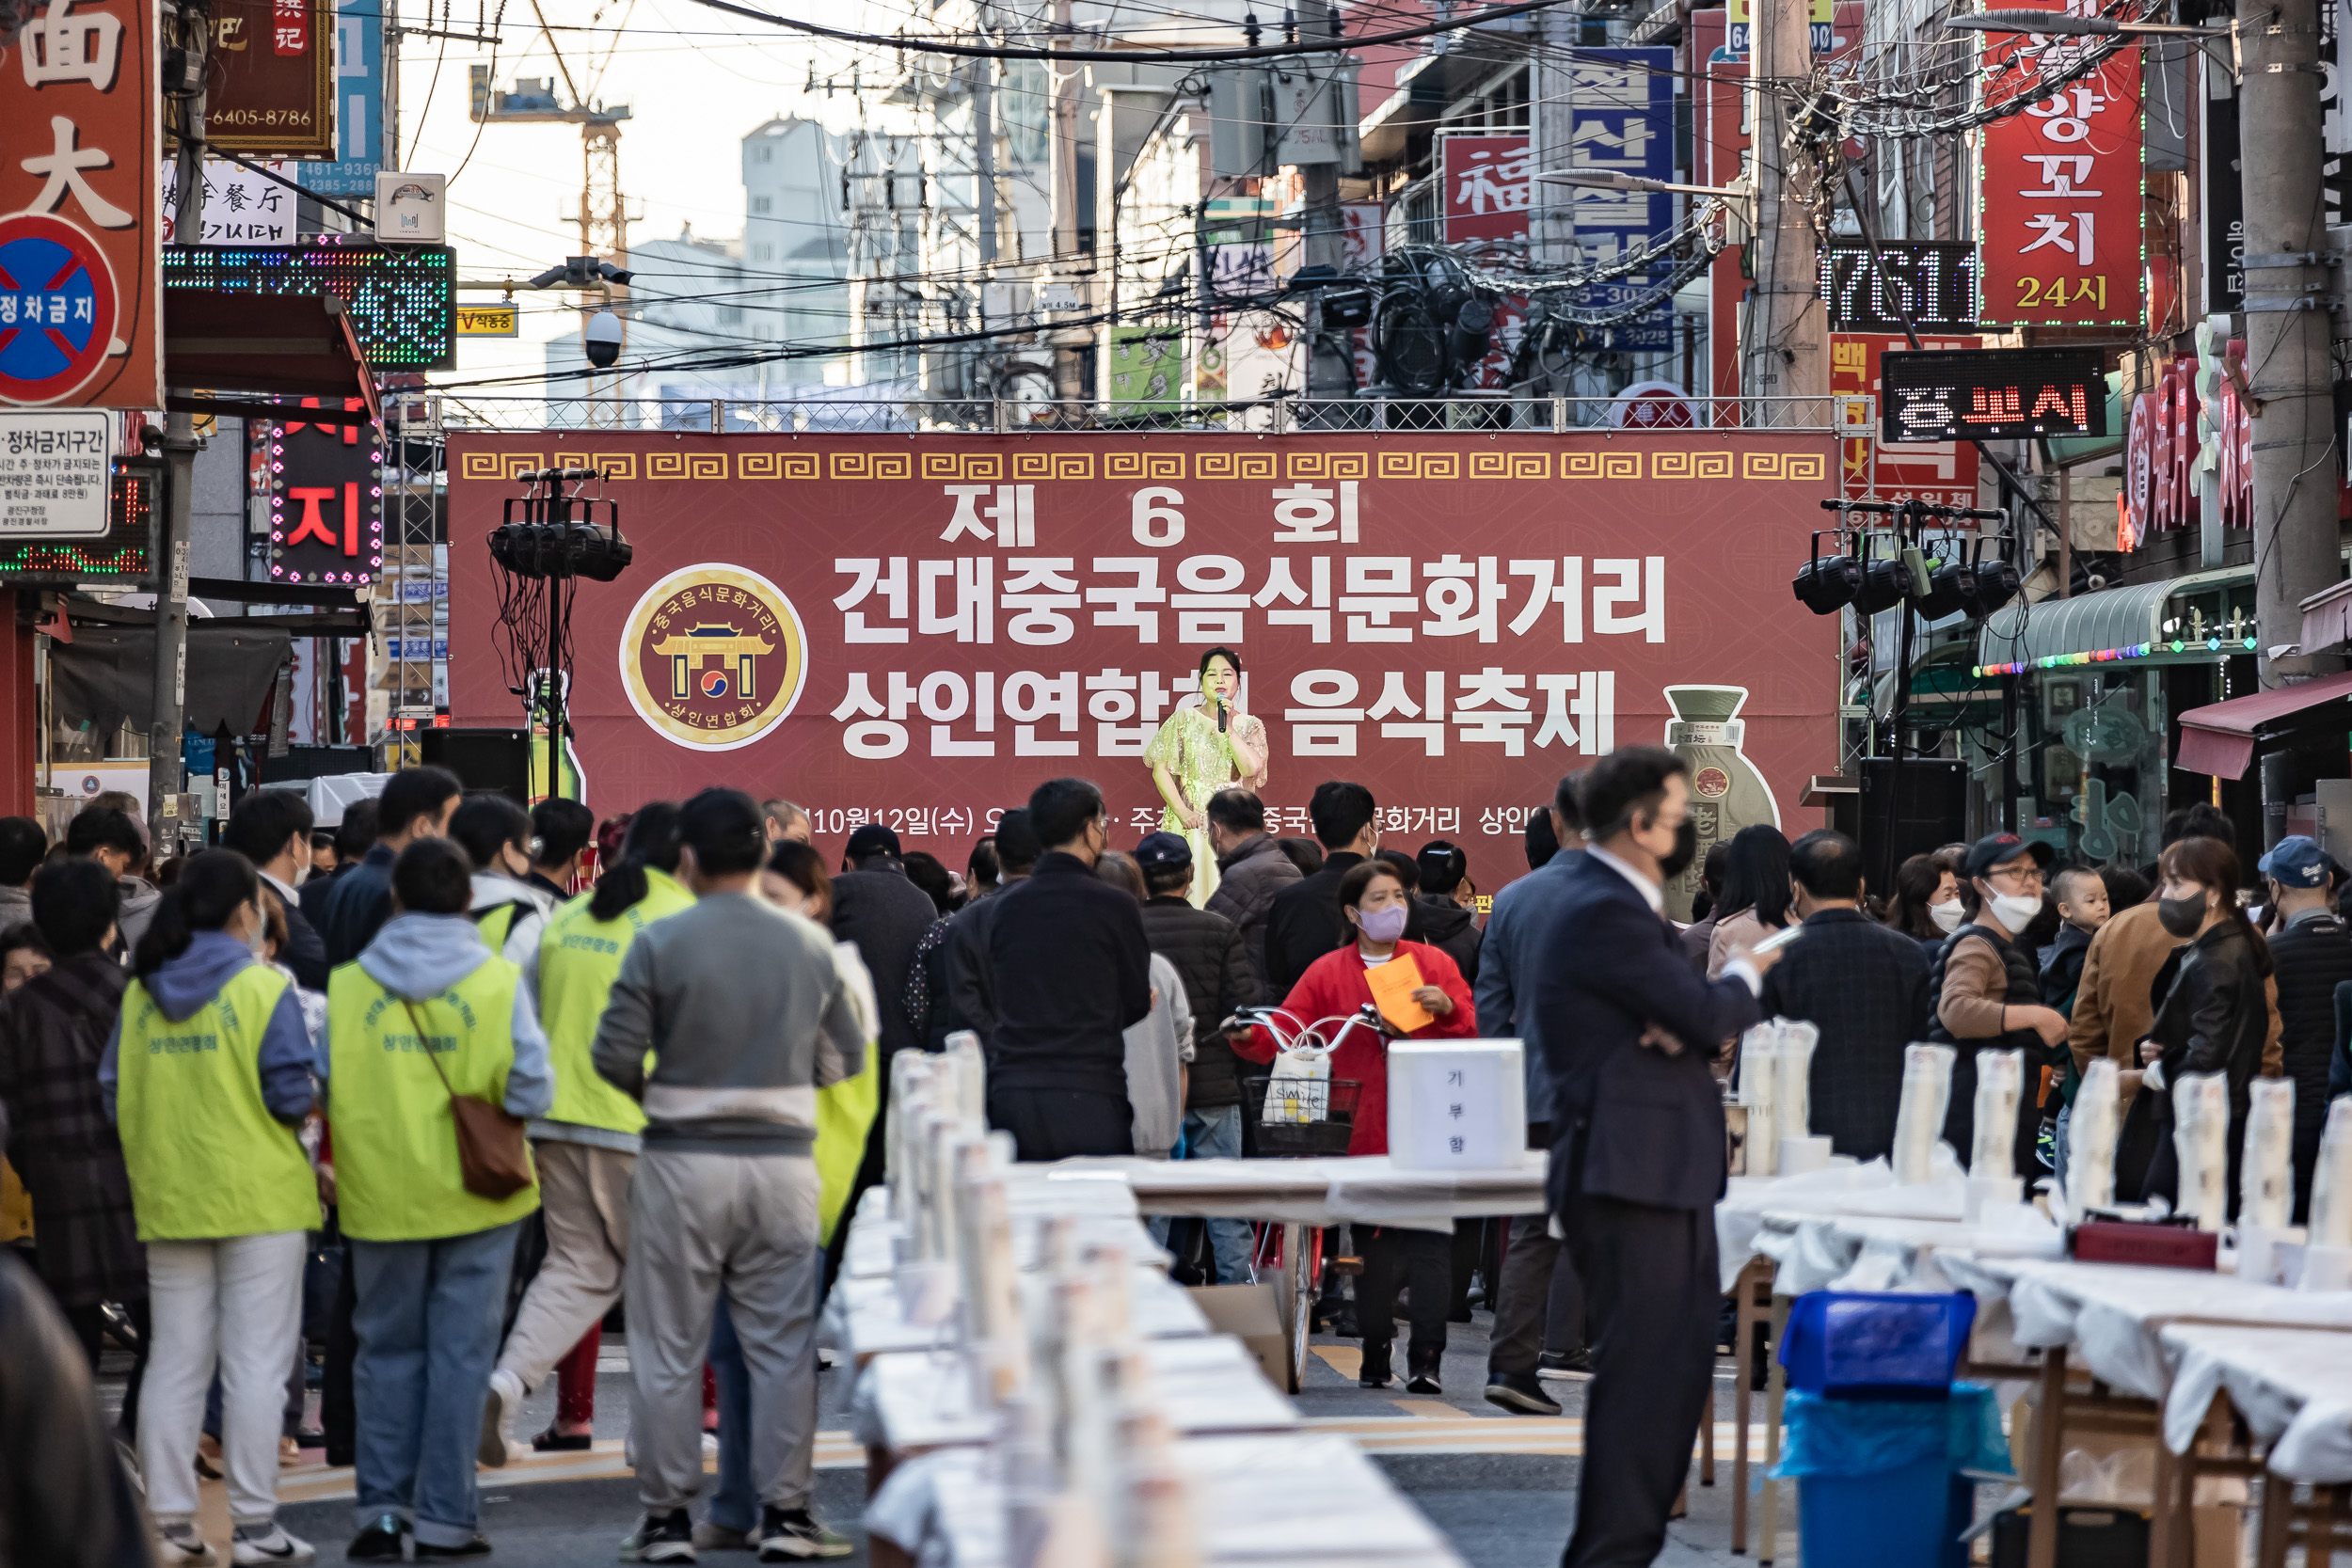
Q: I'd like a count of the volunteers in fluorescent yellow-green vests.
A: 5